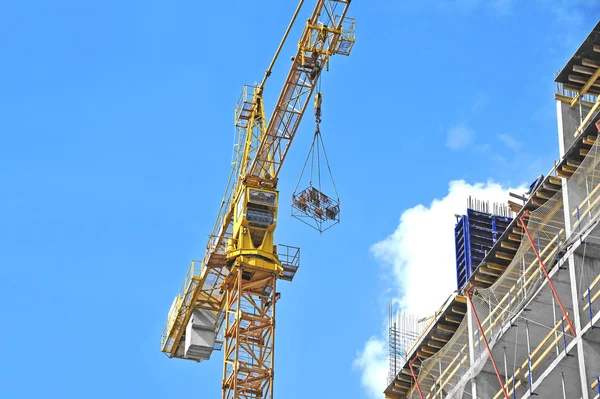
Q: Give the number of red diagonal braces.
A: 3